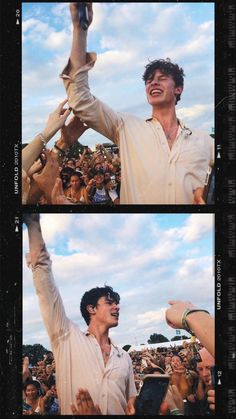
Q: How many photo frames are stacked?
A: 2